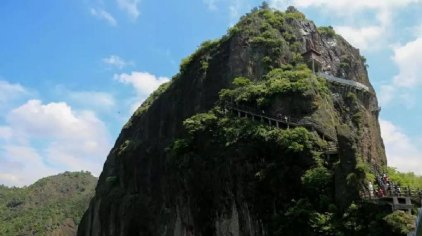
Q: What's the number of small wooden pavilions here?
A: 1